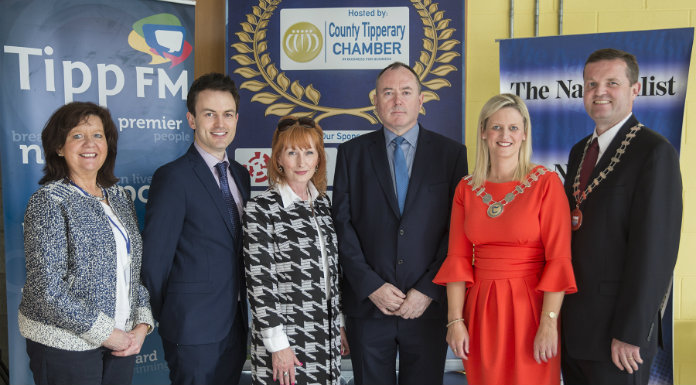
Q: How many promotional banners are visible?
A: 3